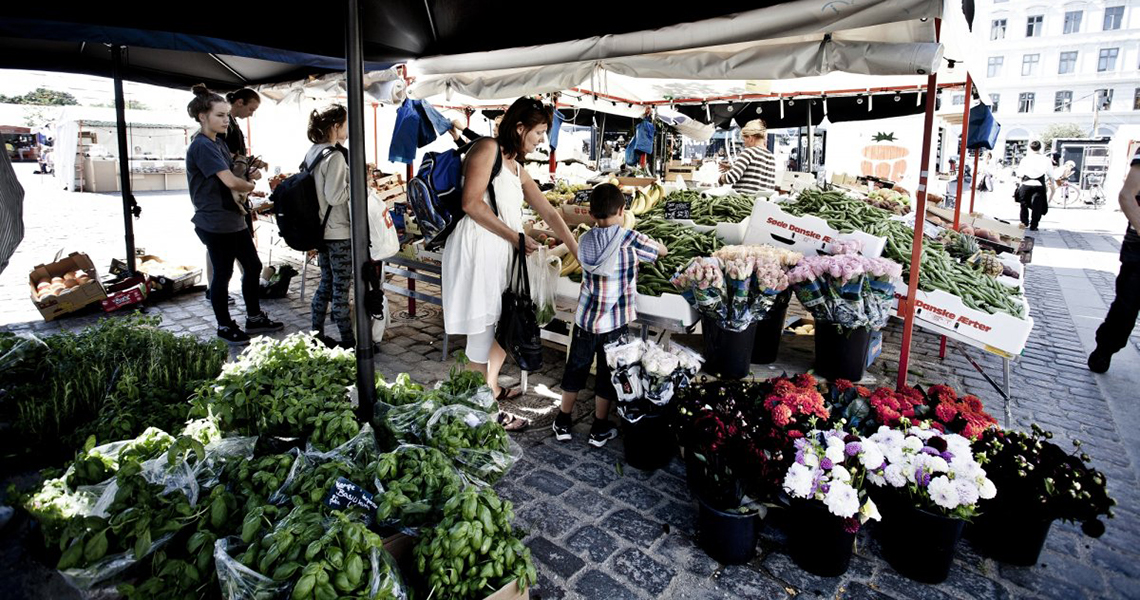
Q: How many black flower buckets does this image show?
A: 8